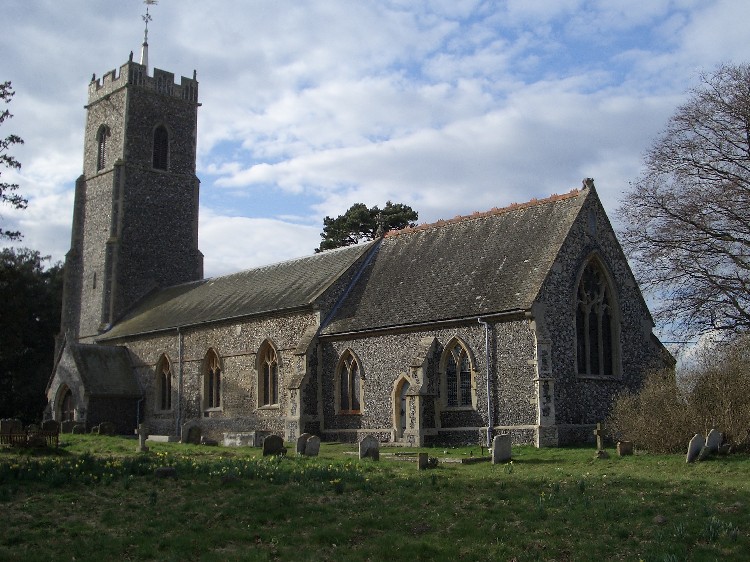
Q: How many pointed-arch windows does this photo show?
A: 8